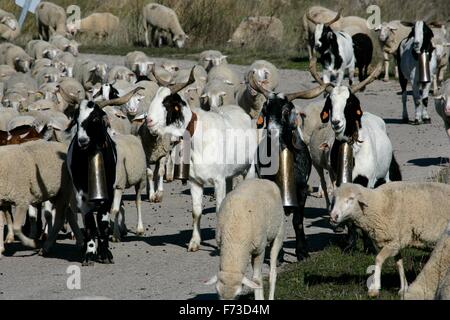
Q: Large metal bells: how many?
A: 5